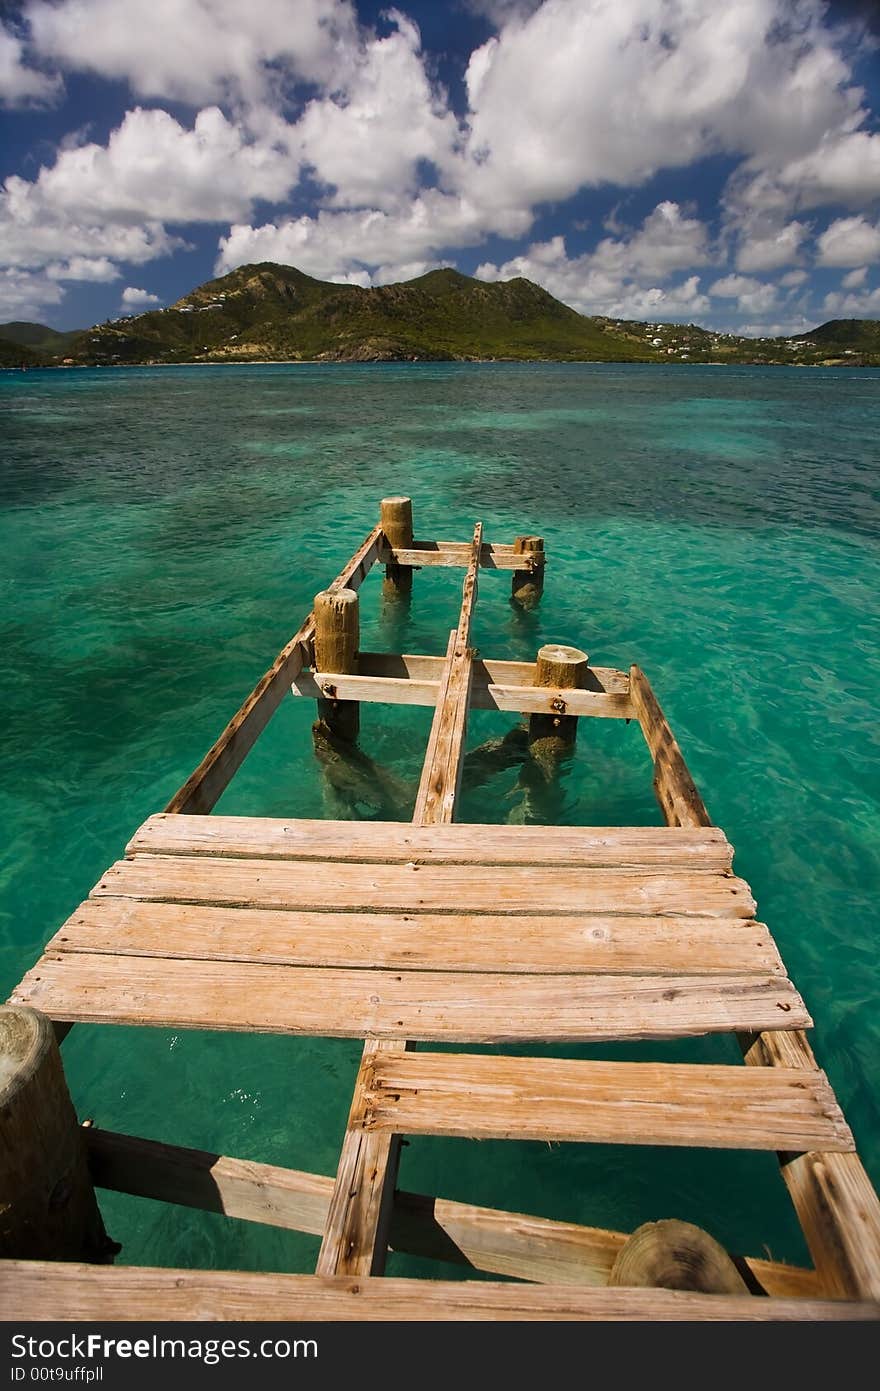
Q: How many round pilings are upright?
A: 6